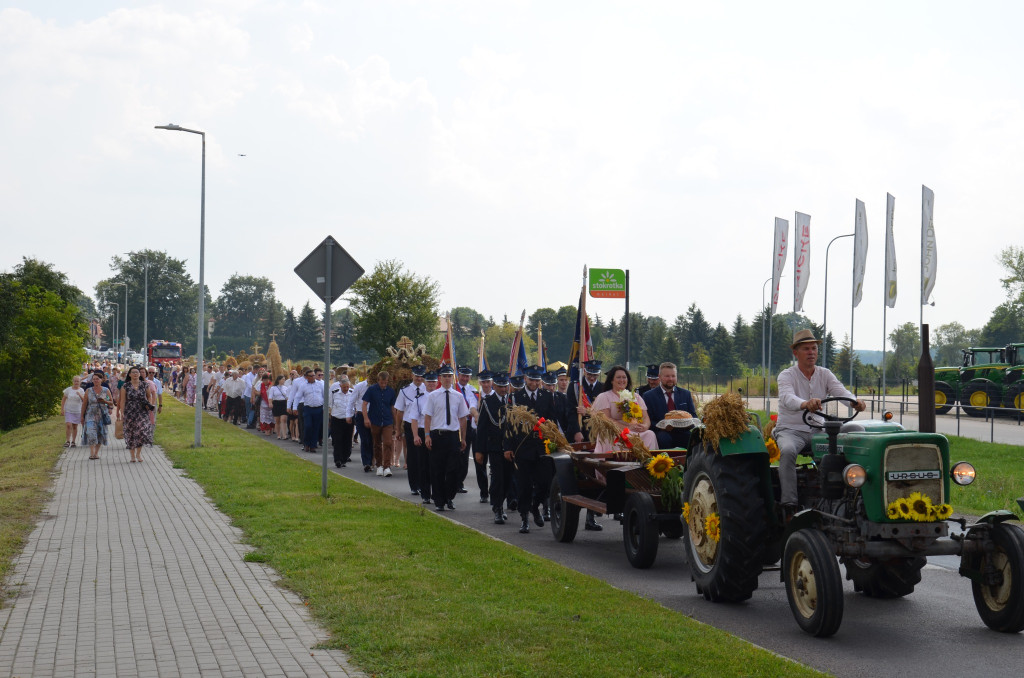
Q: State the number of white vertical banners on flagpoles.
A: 5